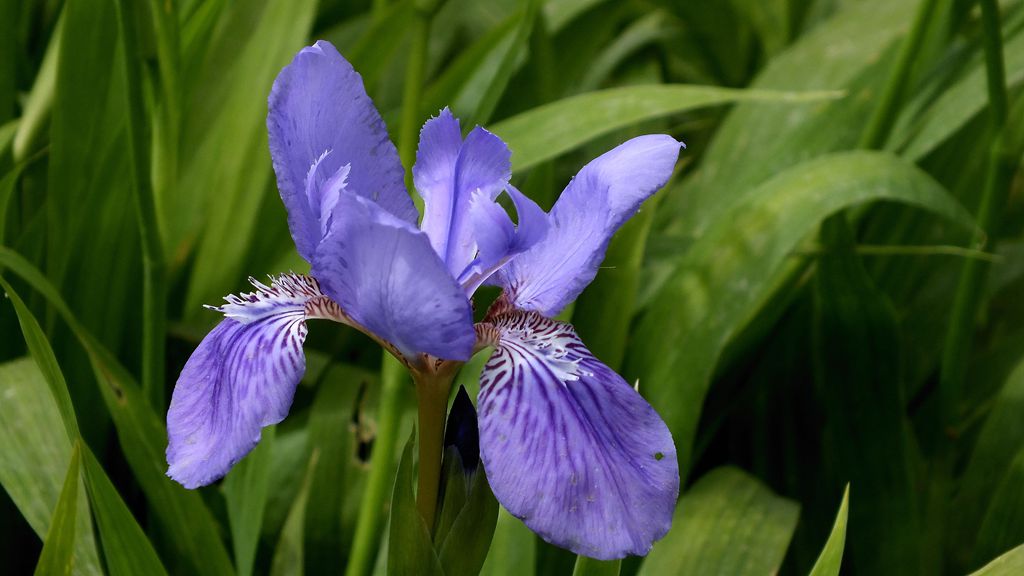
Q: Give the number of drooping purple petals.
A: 2